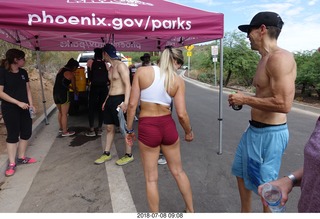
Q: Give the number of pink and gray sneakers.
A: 2